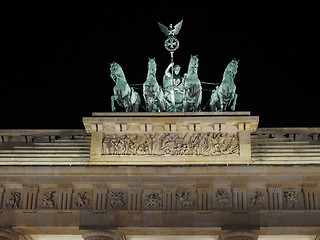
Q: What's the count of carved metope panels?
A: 9